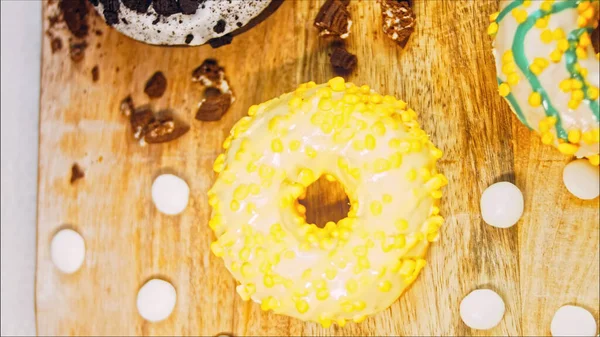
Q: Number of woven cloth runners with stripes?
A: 0